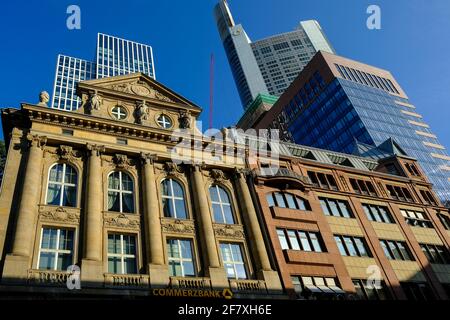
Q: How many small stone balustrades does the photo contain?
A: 4